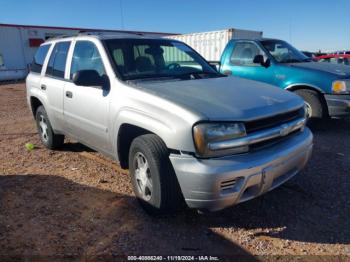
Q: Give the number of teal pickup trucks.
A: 1